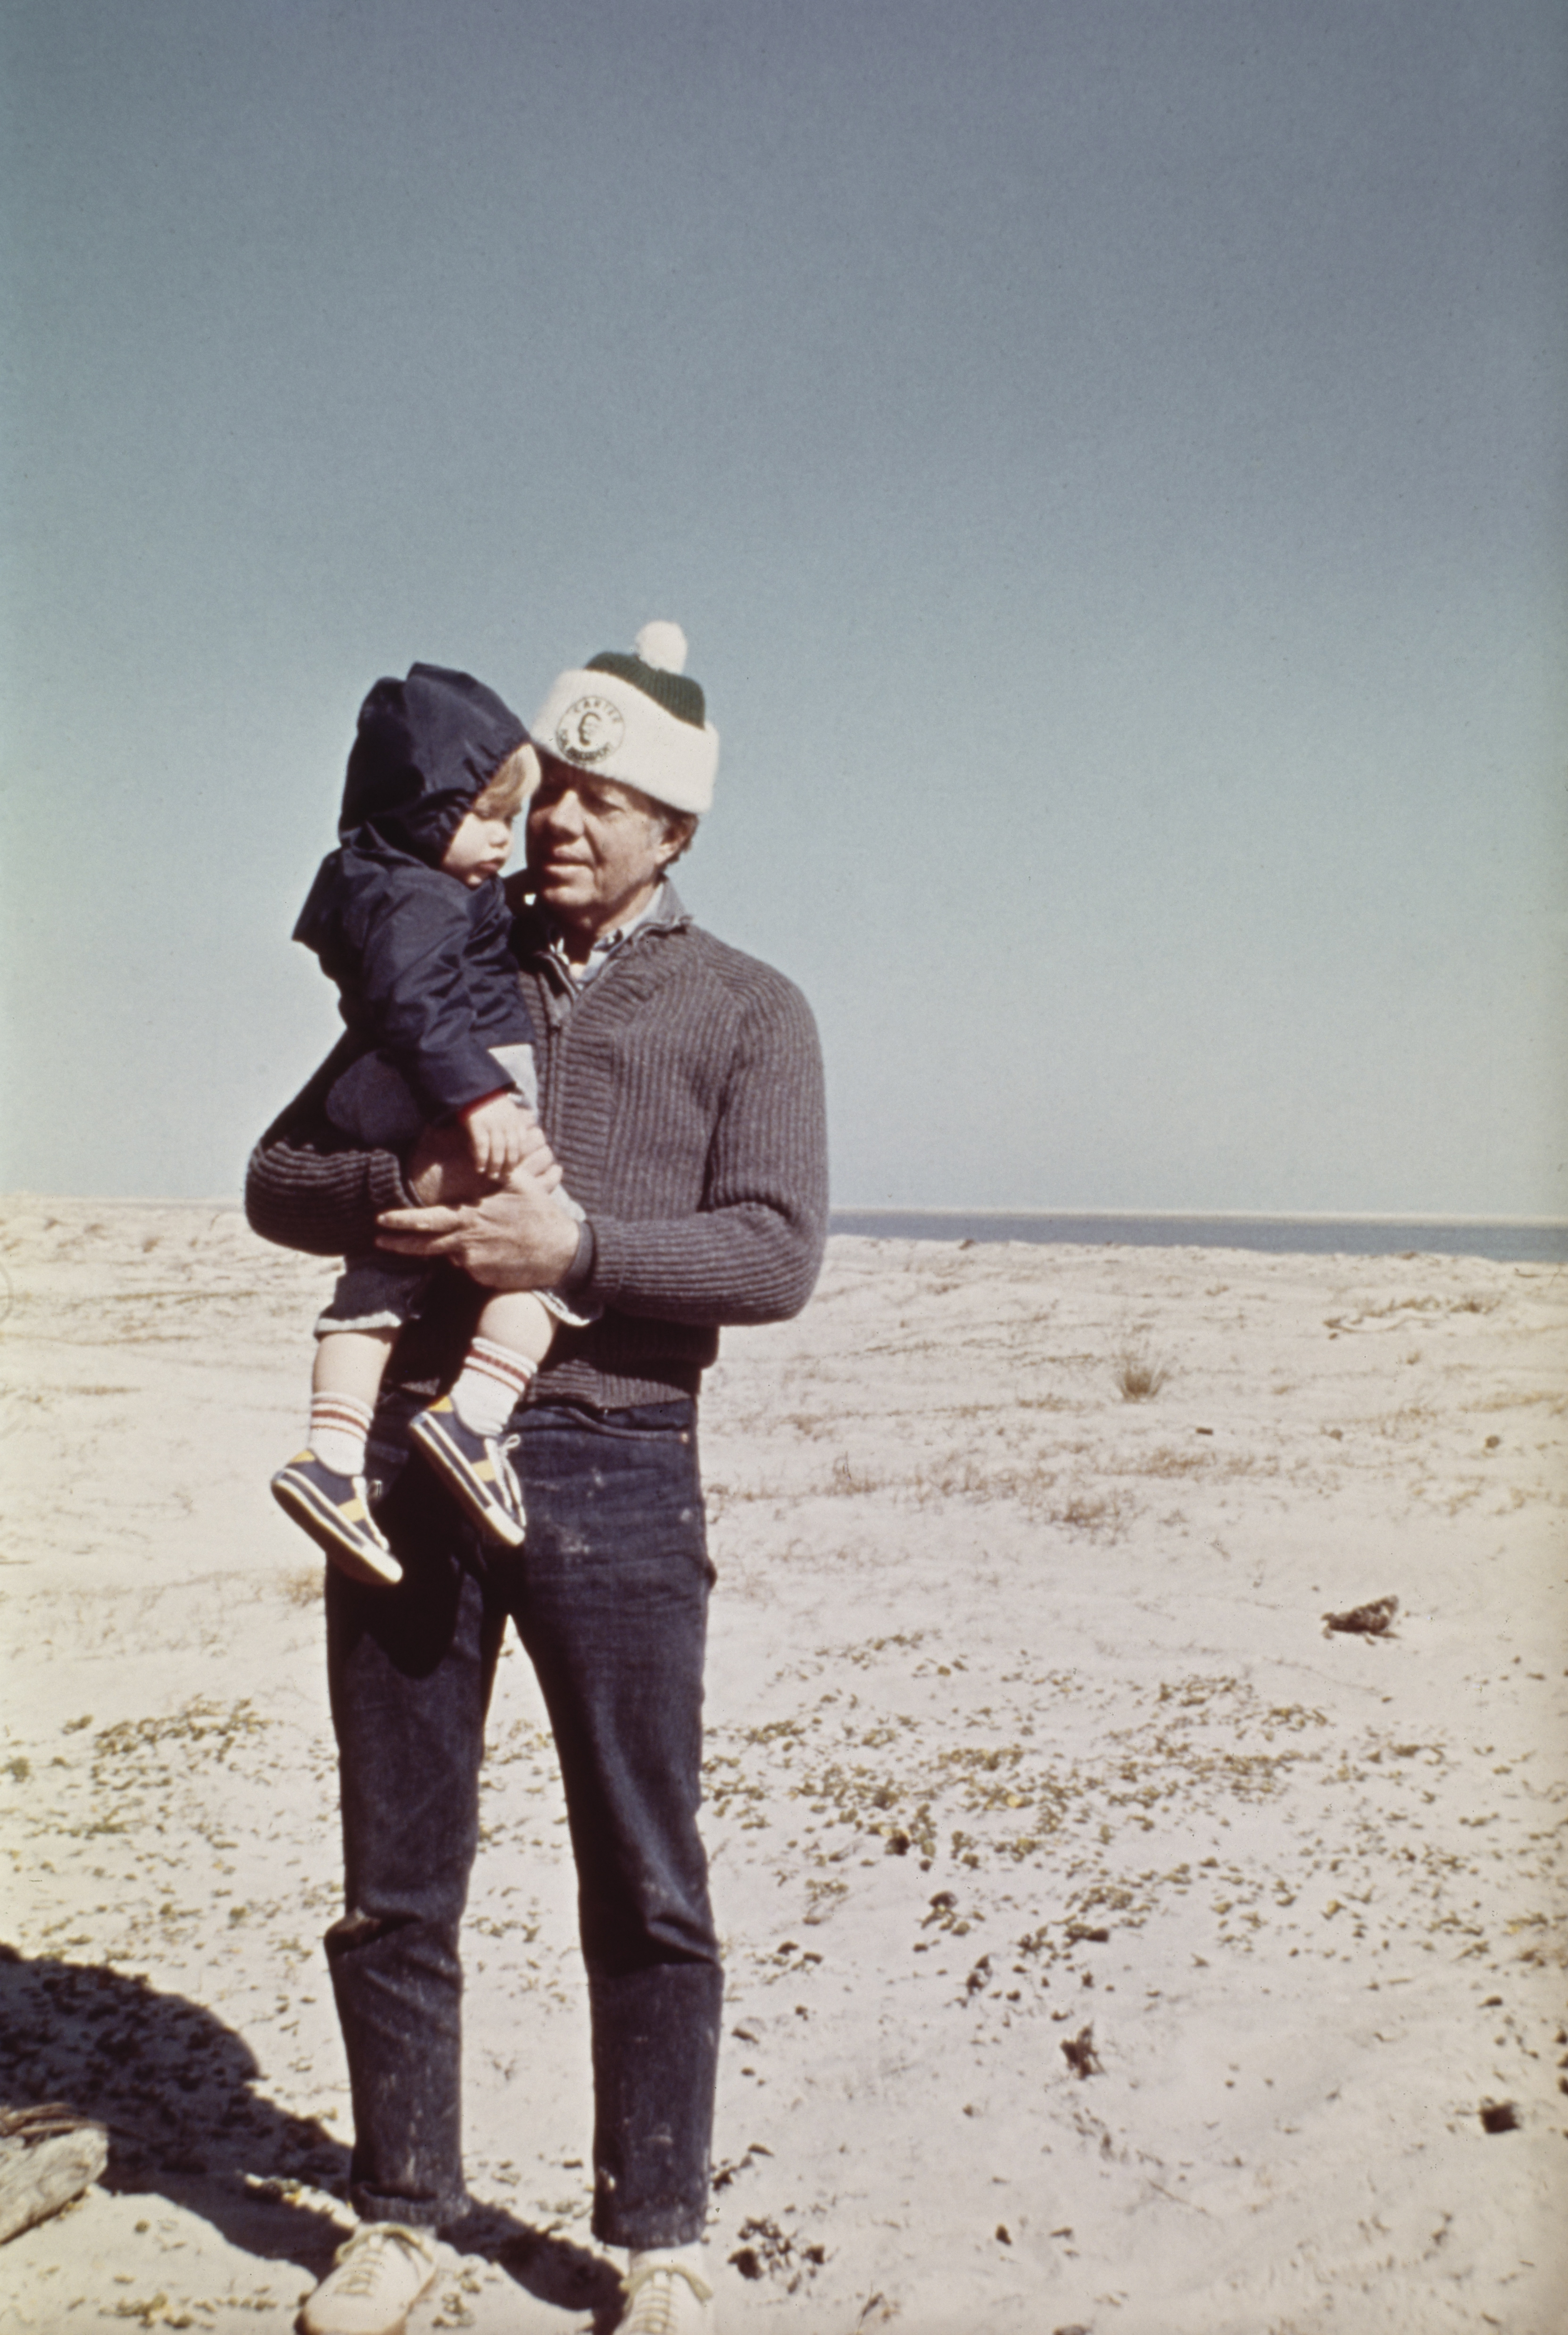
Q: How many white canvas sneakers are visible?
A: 2